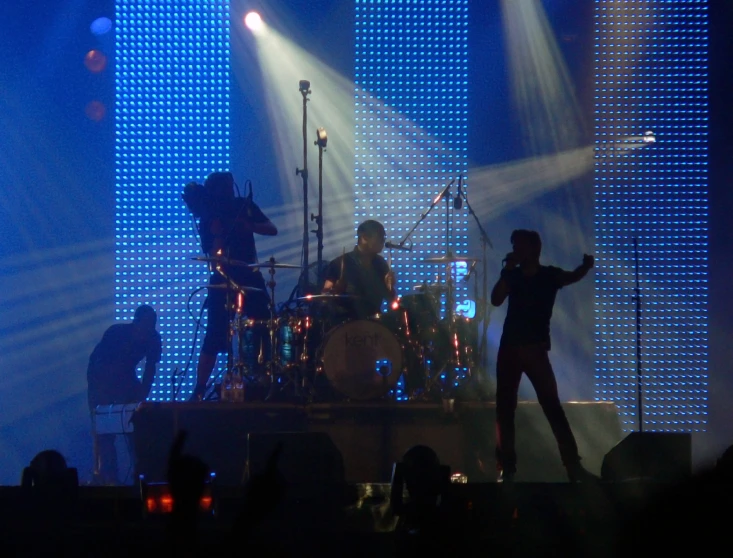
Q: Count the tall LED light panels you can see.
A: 3